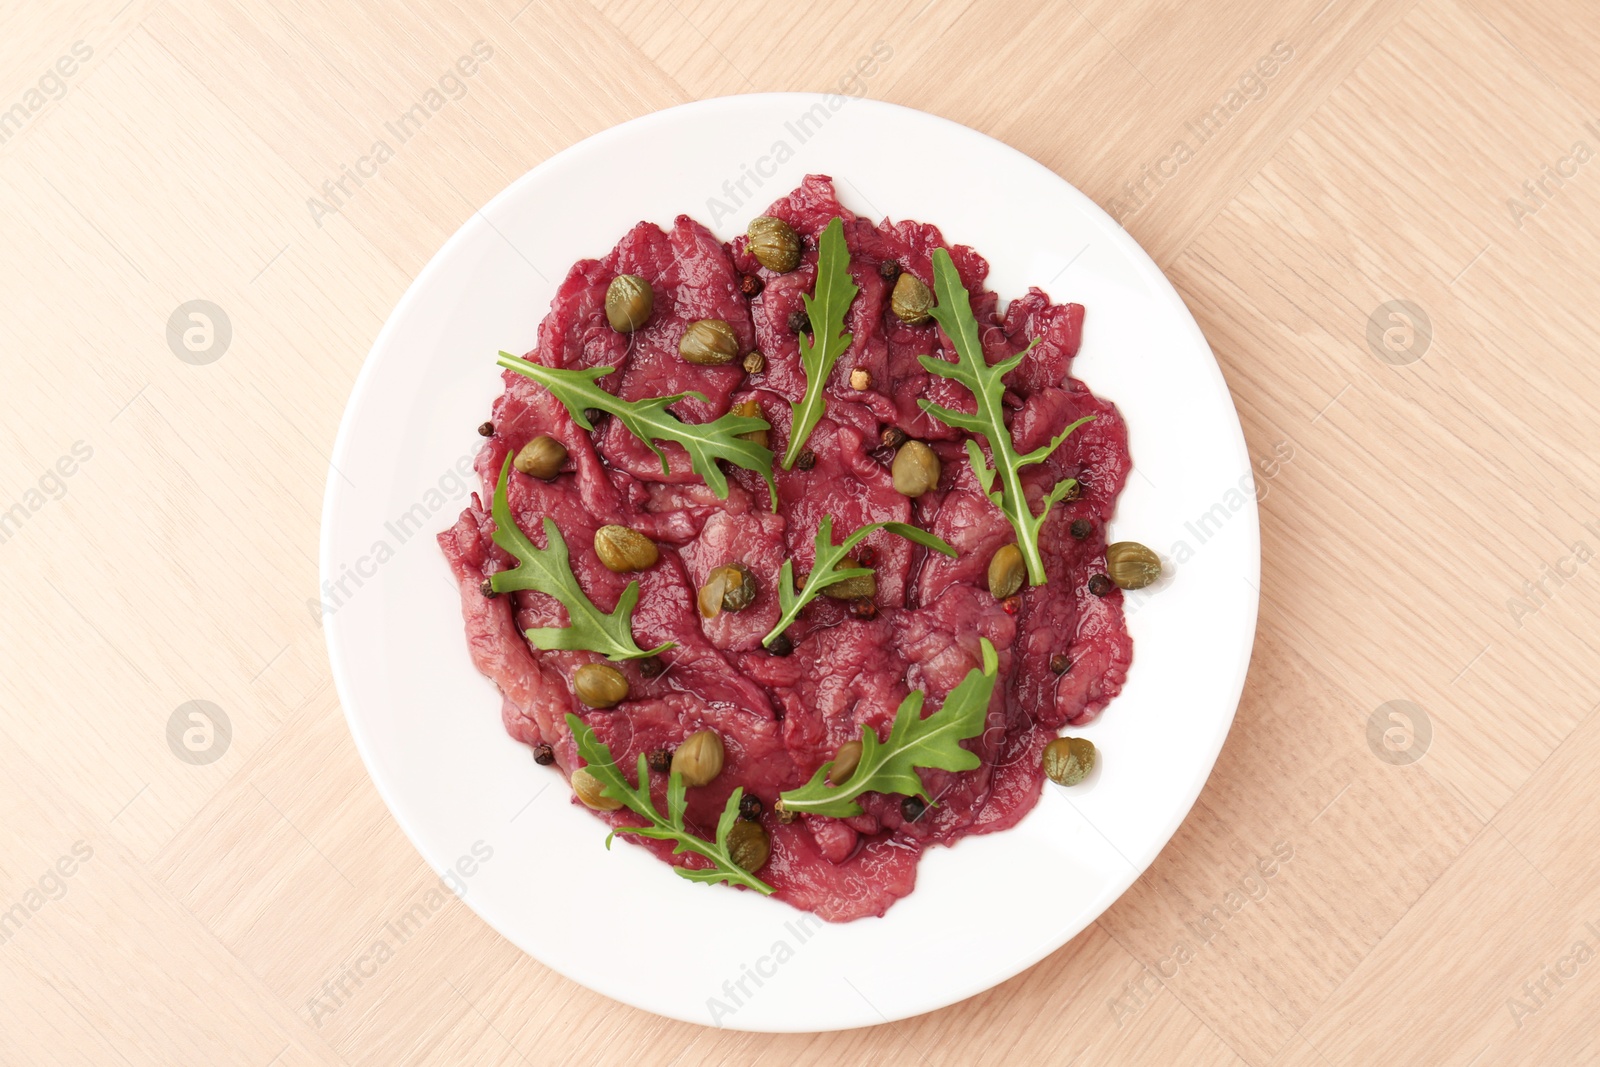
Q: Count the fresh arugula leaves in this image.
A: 7